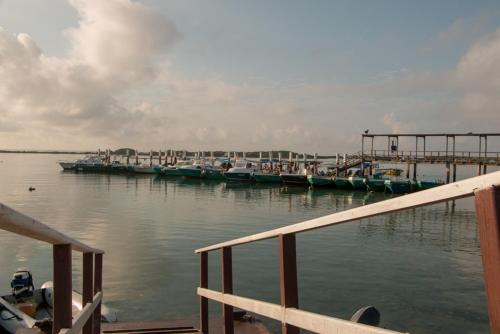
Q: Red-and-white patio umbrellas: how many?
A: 0